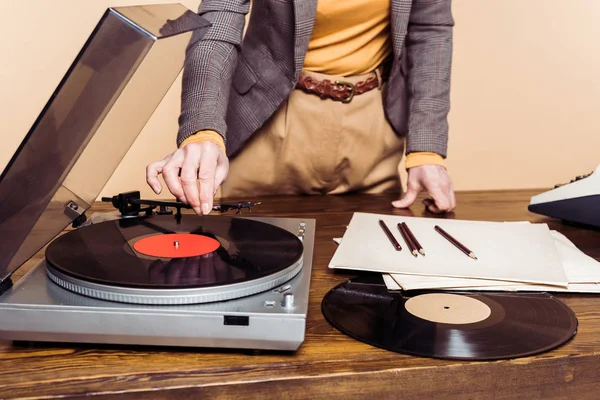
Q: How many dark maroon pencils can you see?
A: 4